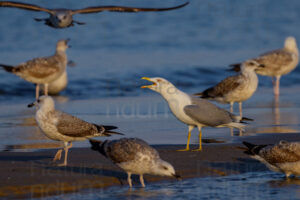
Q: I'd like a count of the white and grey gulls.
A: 1